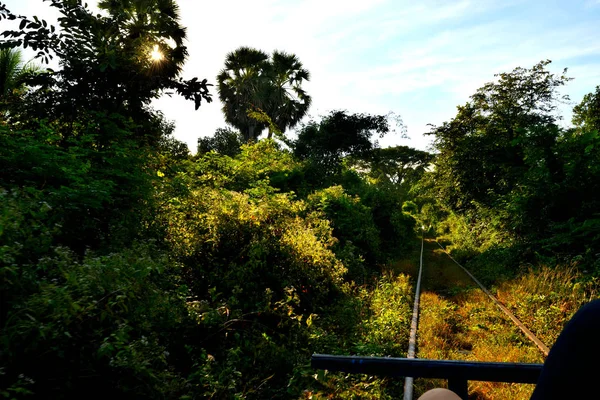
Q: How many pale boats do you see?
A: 0